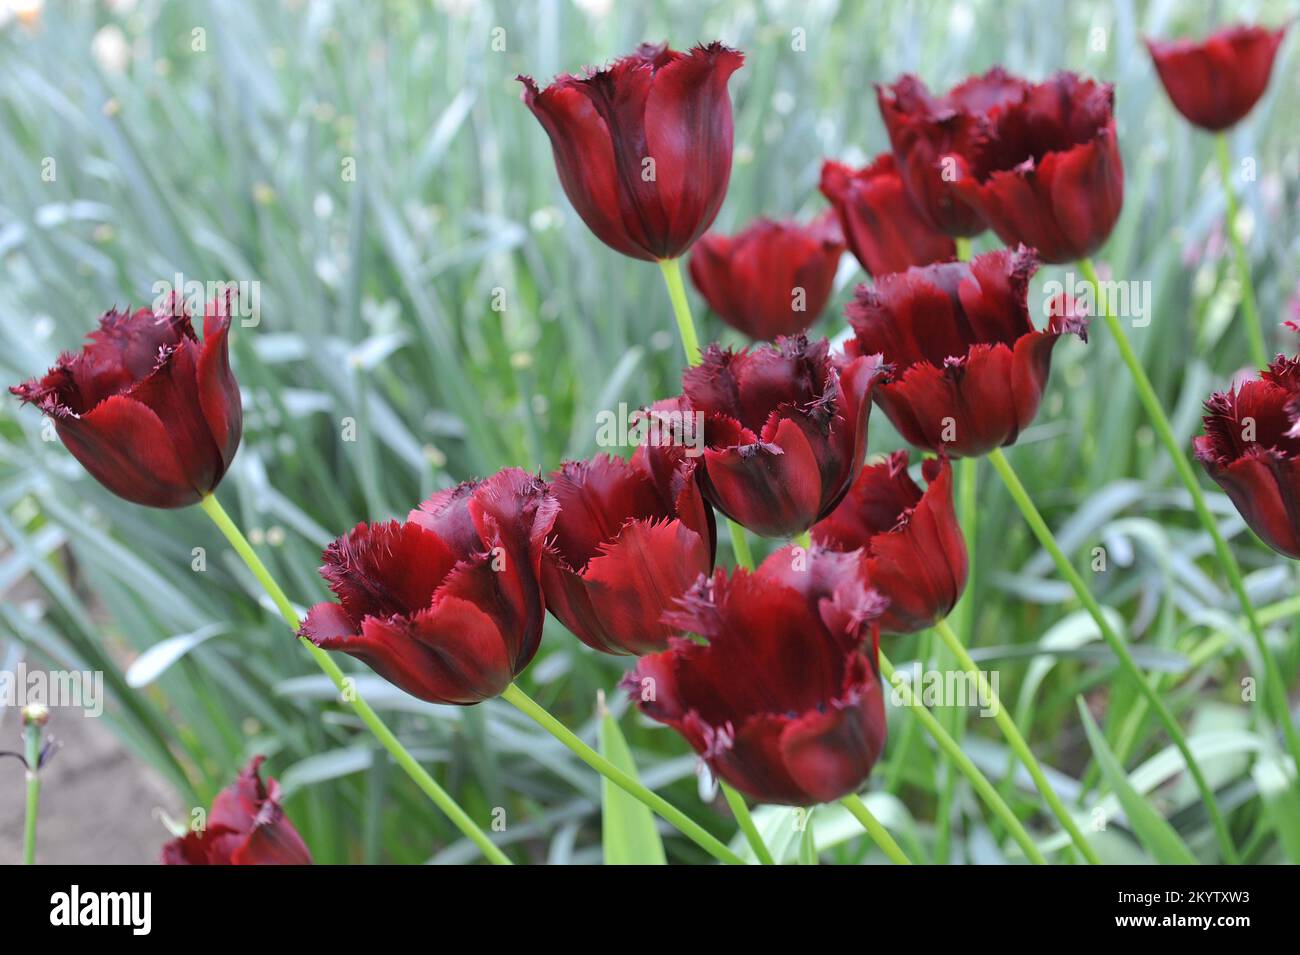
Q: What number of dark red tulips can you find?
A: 15